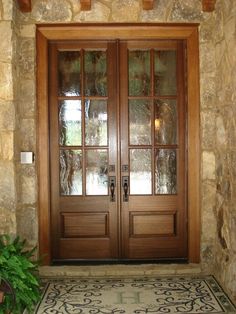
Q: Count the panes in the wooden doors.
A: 12